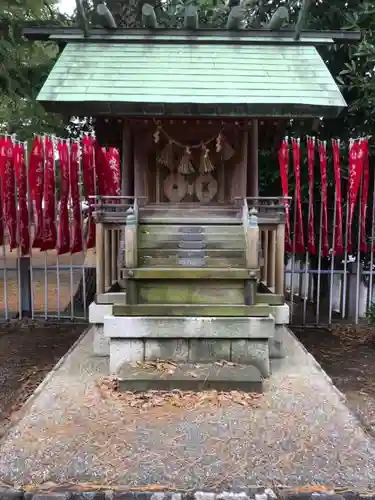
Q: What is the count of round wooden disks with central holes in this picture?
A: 2